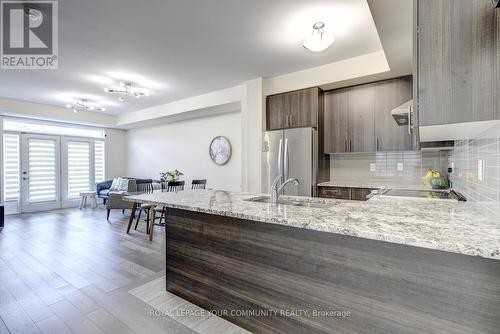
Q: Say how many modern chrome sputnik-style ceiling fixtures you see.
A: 2